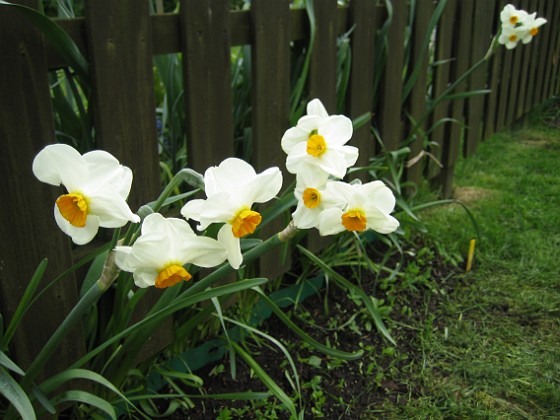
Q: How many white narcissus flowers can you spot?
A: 9